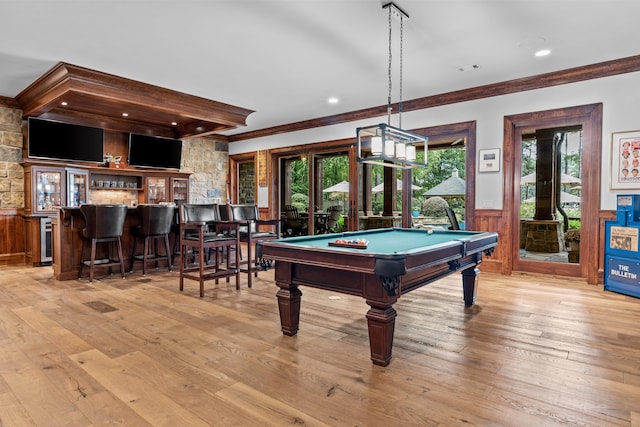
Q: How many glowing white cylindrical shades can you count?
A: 4